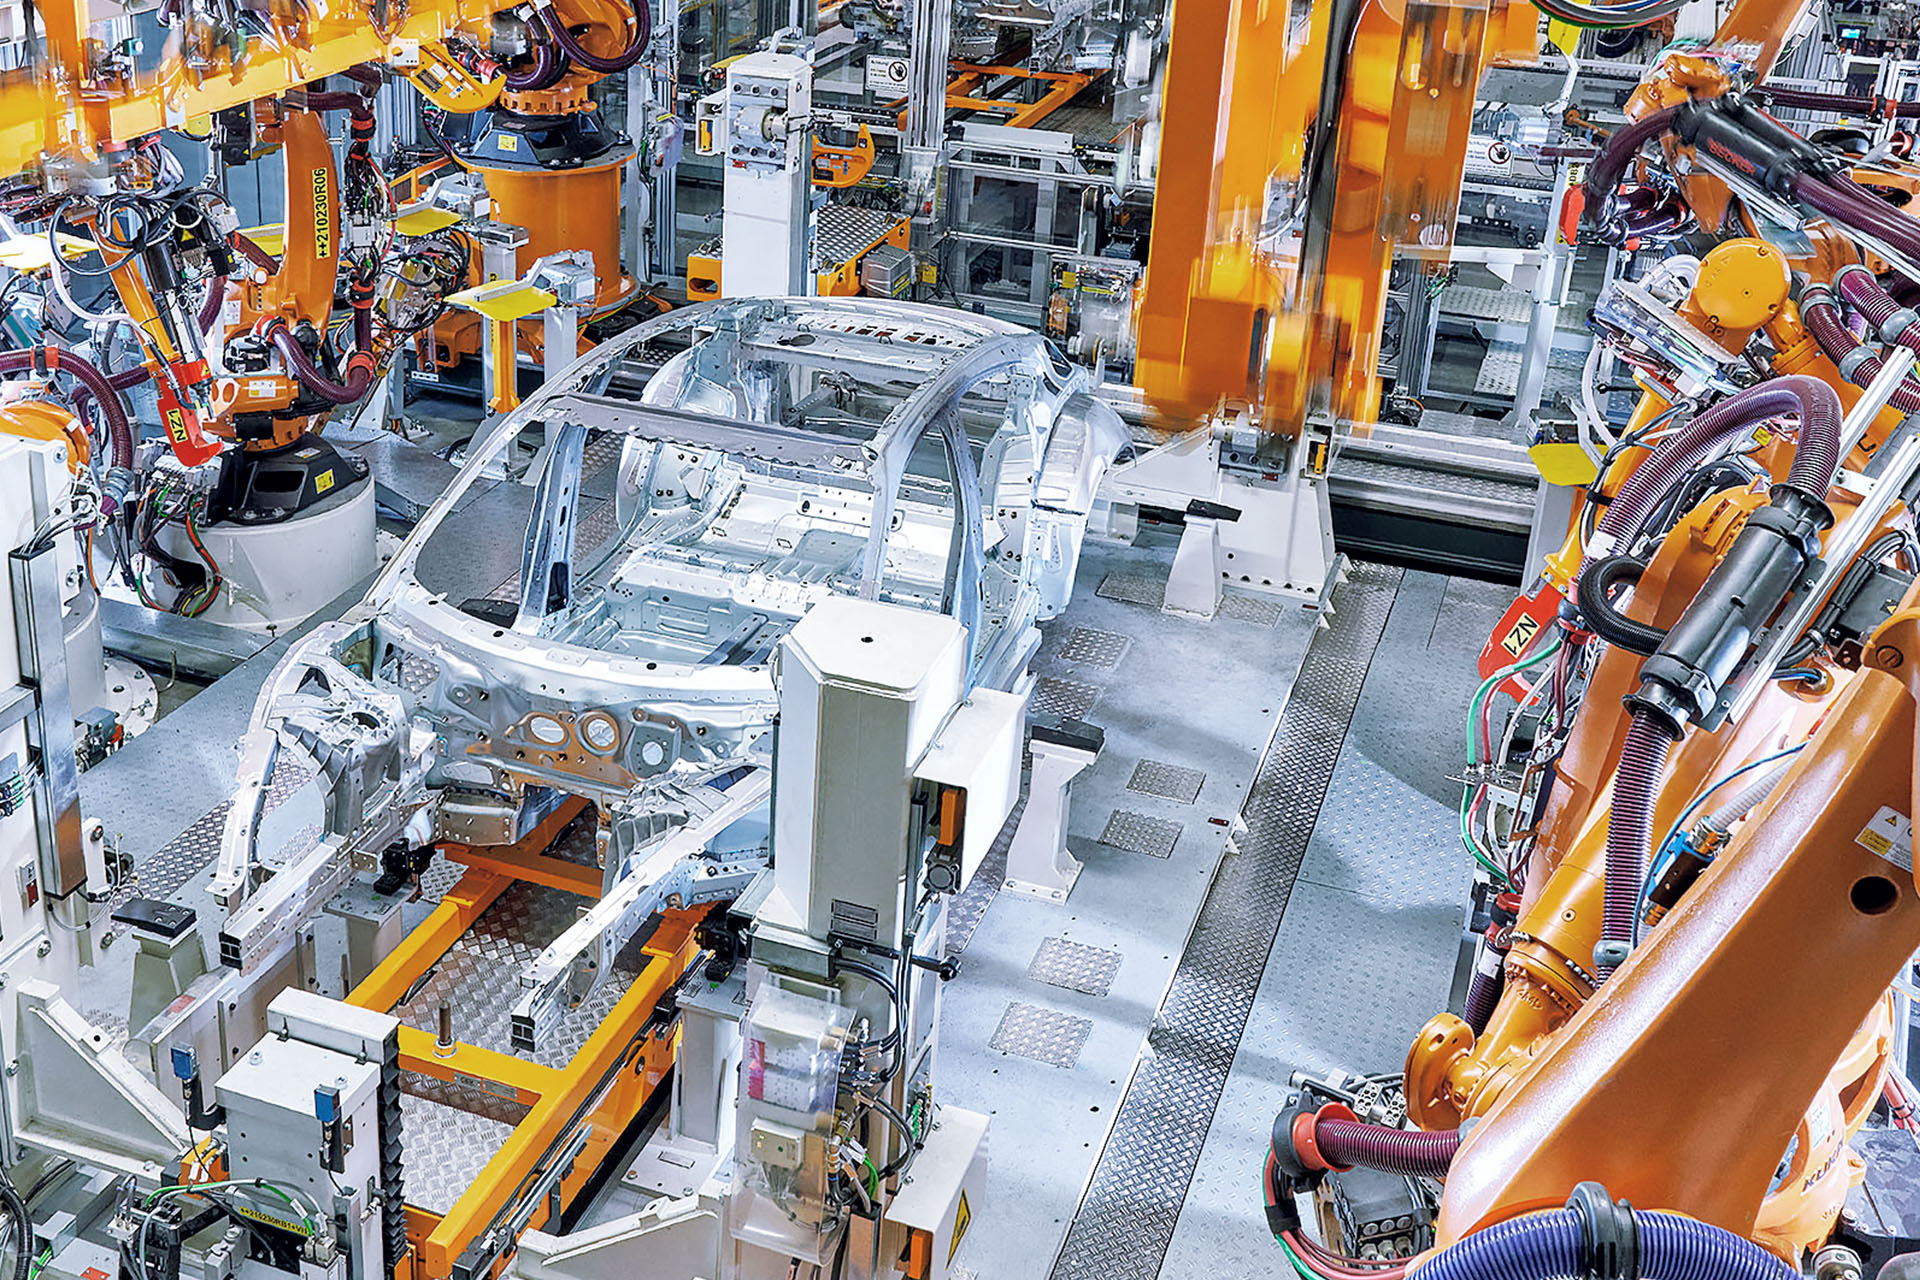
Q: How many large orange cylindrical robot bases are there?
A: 1